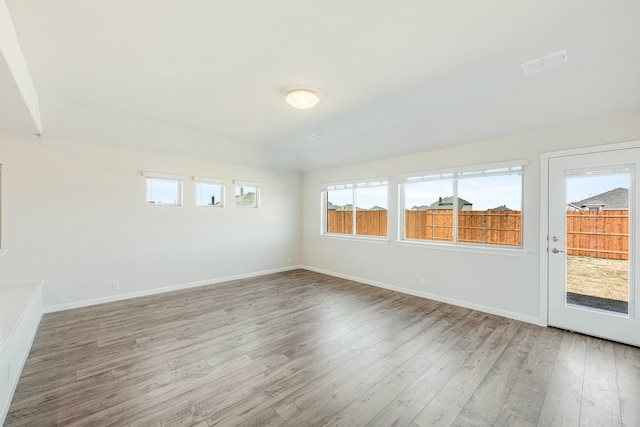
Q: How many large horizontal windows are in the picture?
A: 2